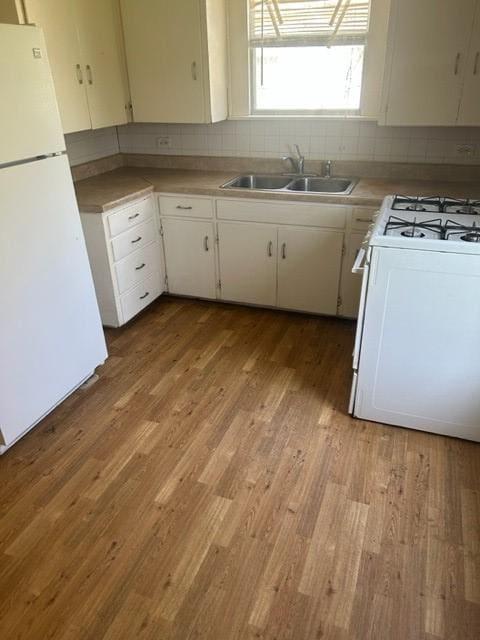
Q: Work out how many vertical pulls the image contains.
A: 8